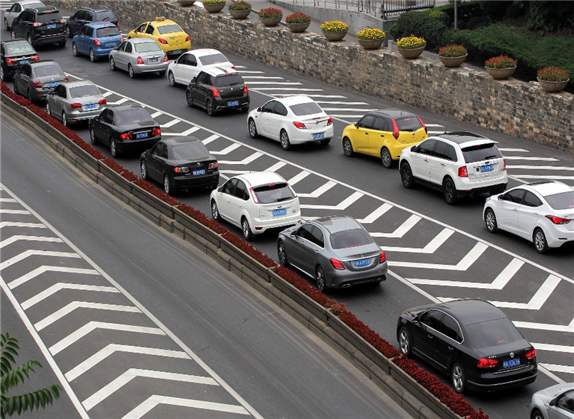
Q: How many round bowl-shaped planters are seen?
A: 11